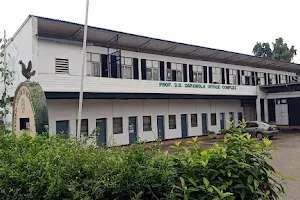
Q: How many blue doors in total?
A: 7